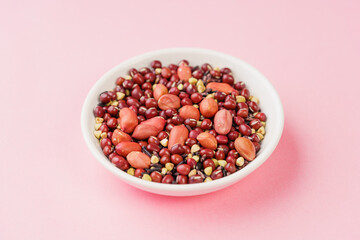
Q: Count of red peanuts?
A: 15